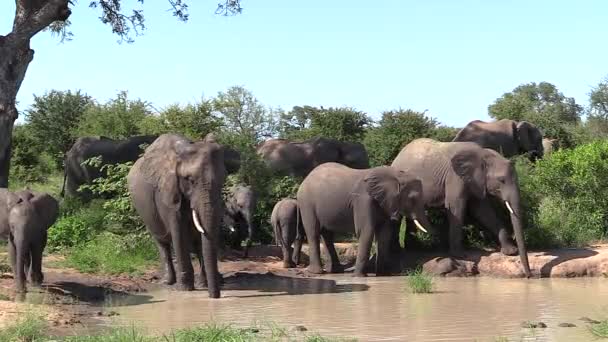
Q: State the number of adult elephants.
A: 6